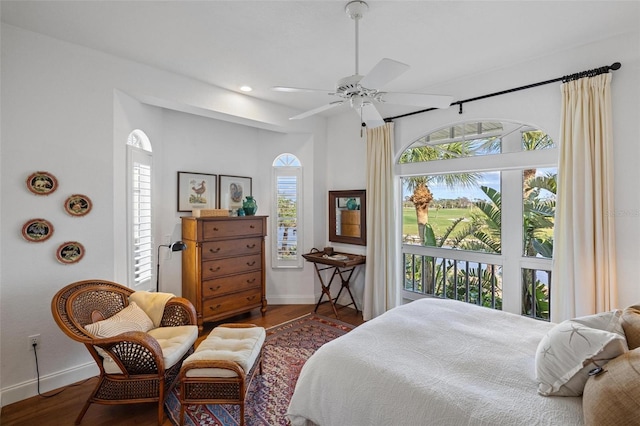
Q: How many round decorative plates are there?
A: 4